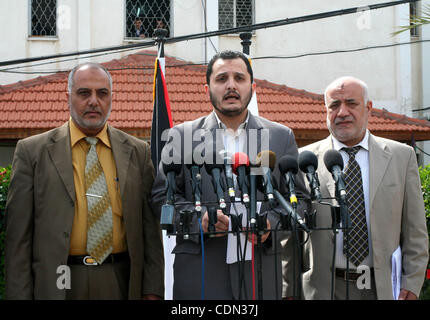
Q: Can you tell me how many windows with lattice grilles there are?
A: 3